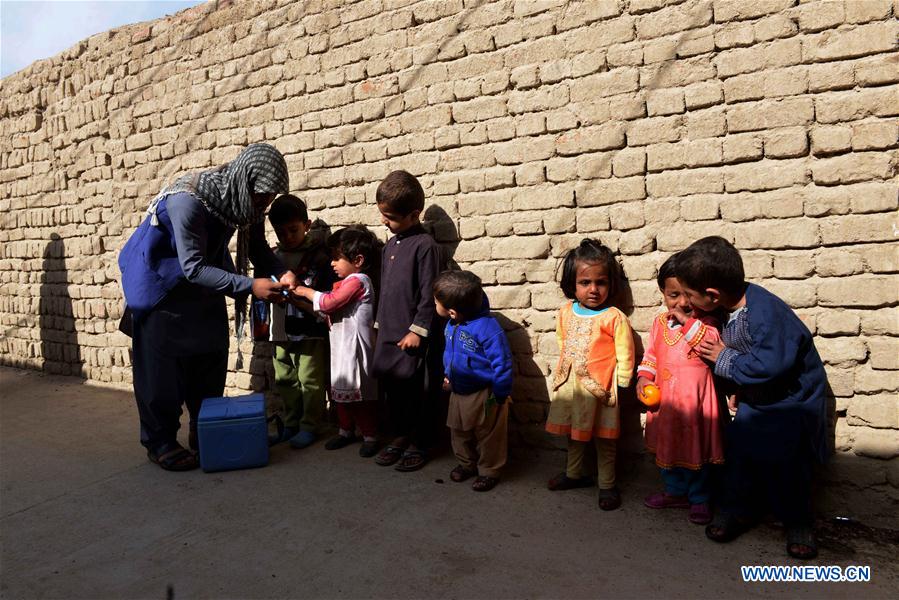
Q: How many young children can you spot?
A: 7